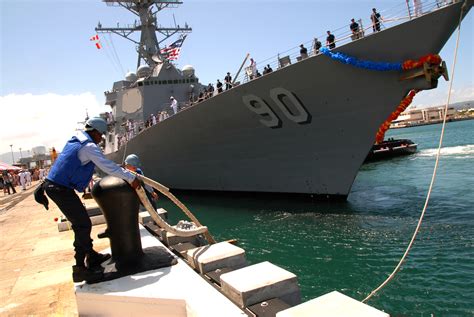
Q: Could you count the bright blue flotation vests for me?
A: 2